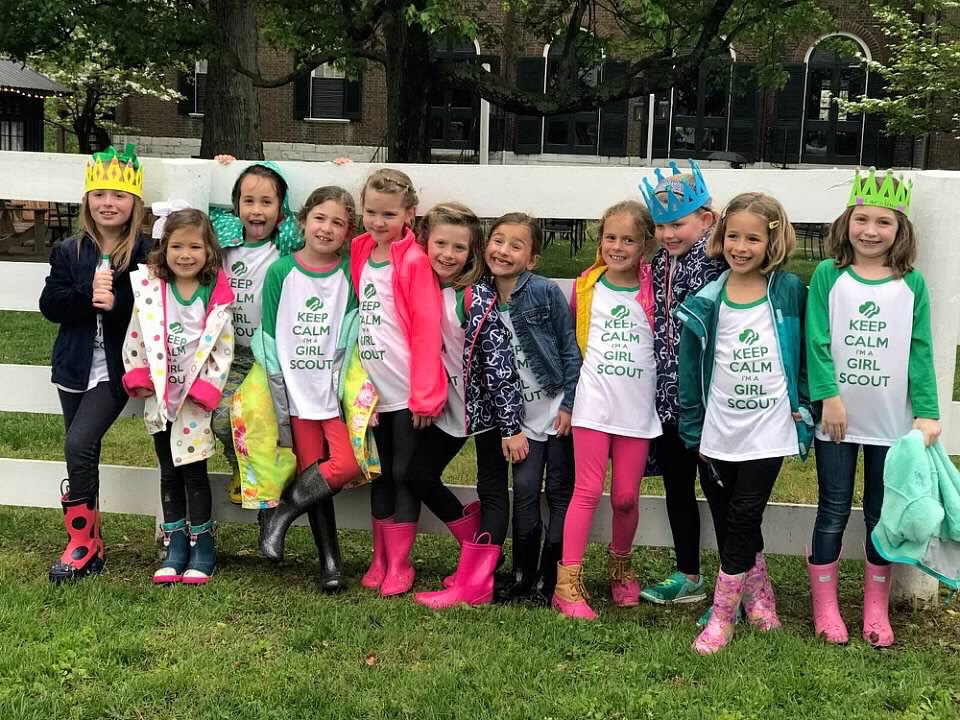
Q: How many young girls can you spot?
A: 11